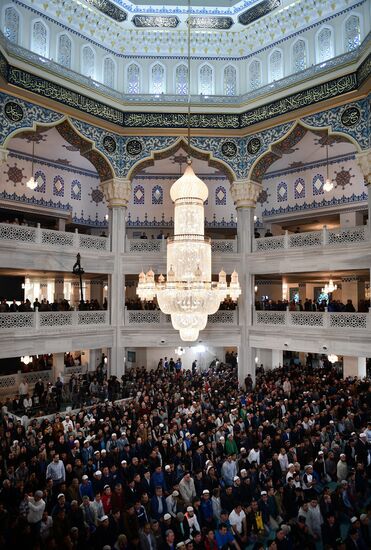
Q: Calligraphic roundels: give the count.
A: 6